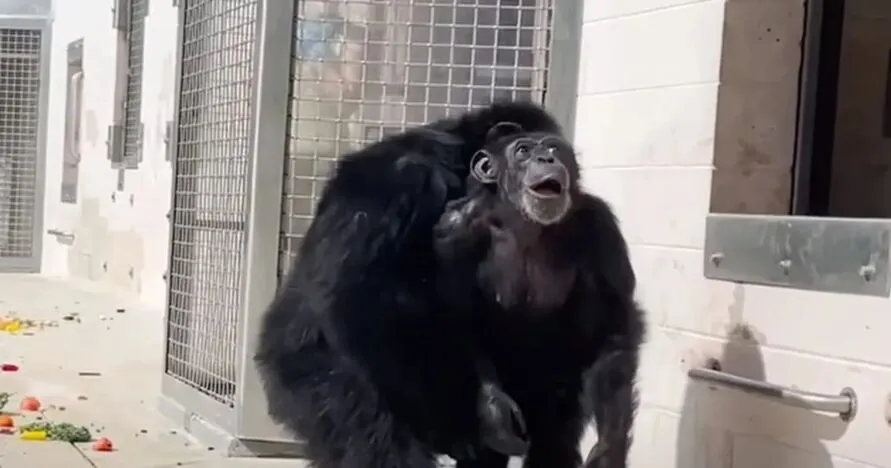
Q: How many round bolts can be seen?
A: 3